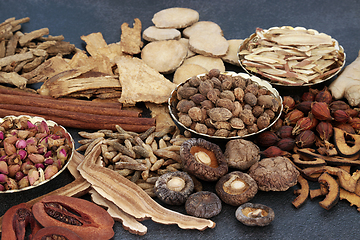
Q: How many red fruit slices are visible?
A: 3